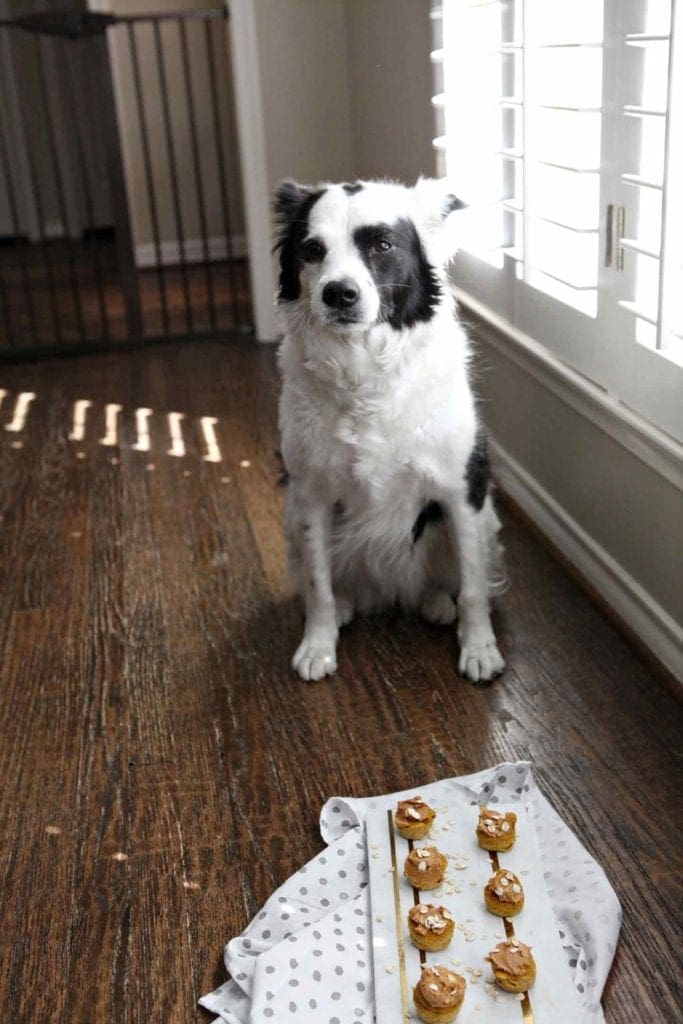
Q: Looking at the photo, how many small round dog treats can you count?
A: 7